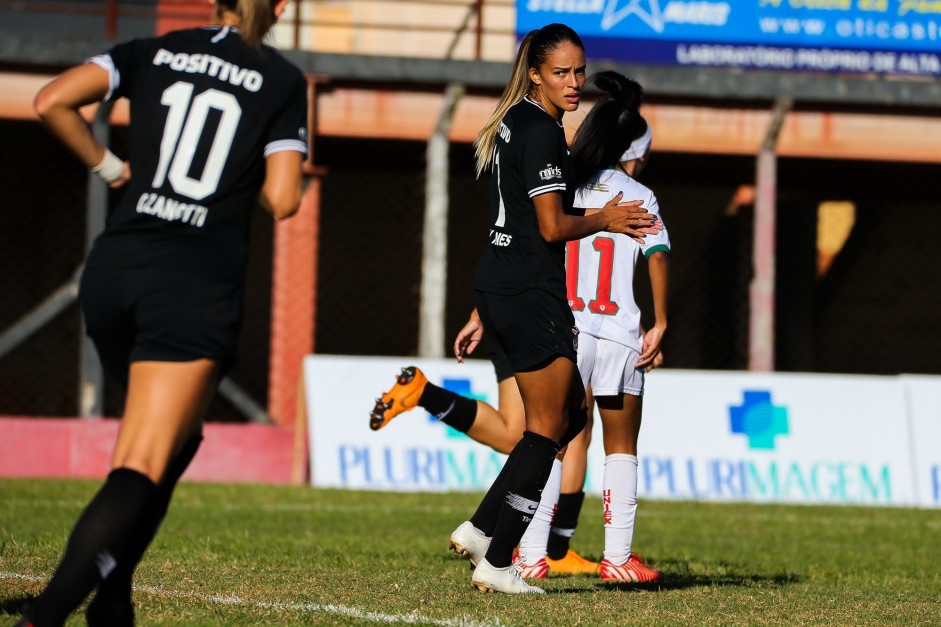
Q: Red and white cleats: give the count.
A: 2